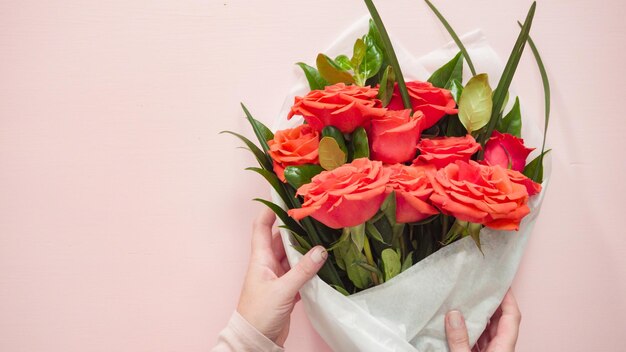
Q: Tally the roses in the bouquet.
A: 9